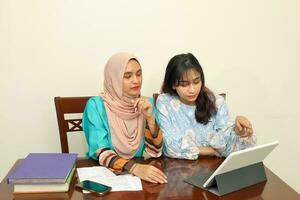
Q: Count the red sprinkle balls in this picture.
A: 0